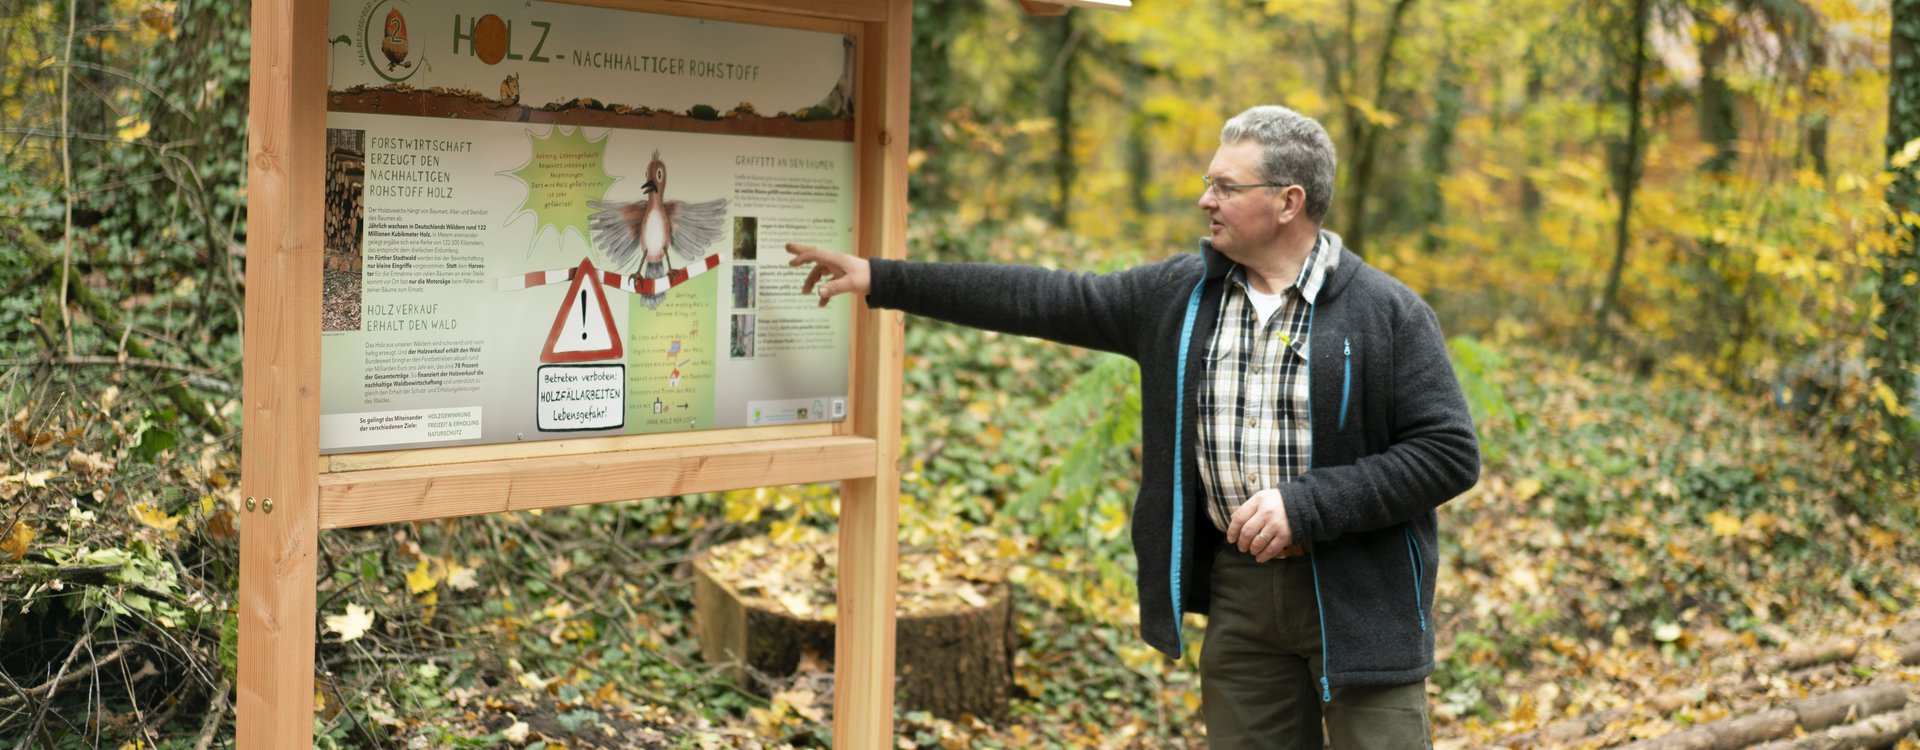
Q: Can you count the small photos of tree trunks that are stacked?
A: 3